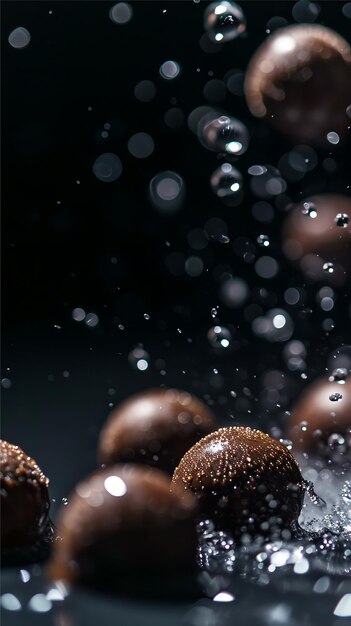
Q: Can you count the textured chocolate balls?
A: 2